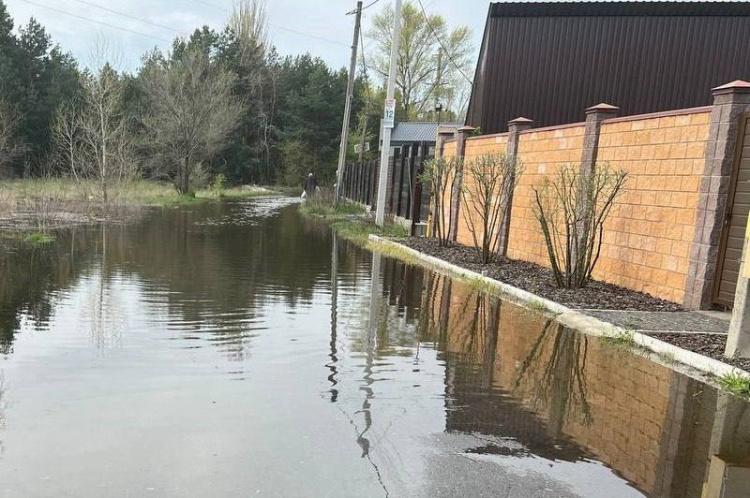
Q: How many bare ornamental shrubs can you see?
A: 3